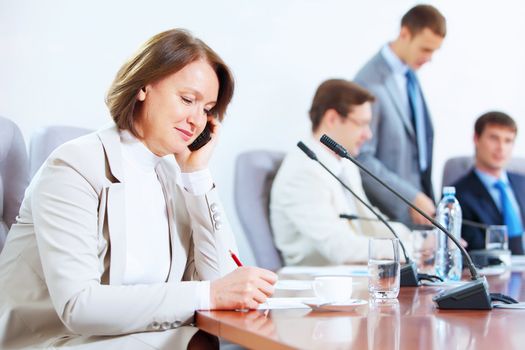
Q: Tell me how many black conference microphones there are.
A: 3